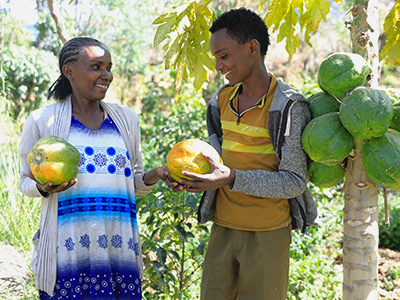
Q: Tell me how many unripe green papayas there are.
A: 7